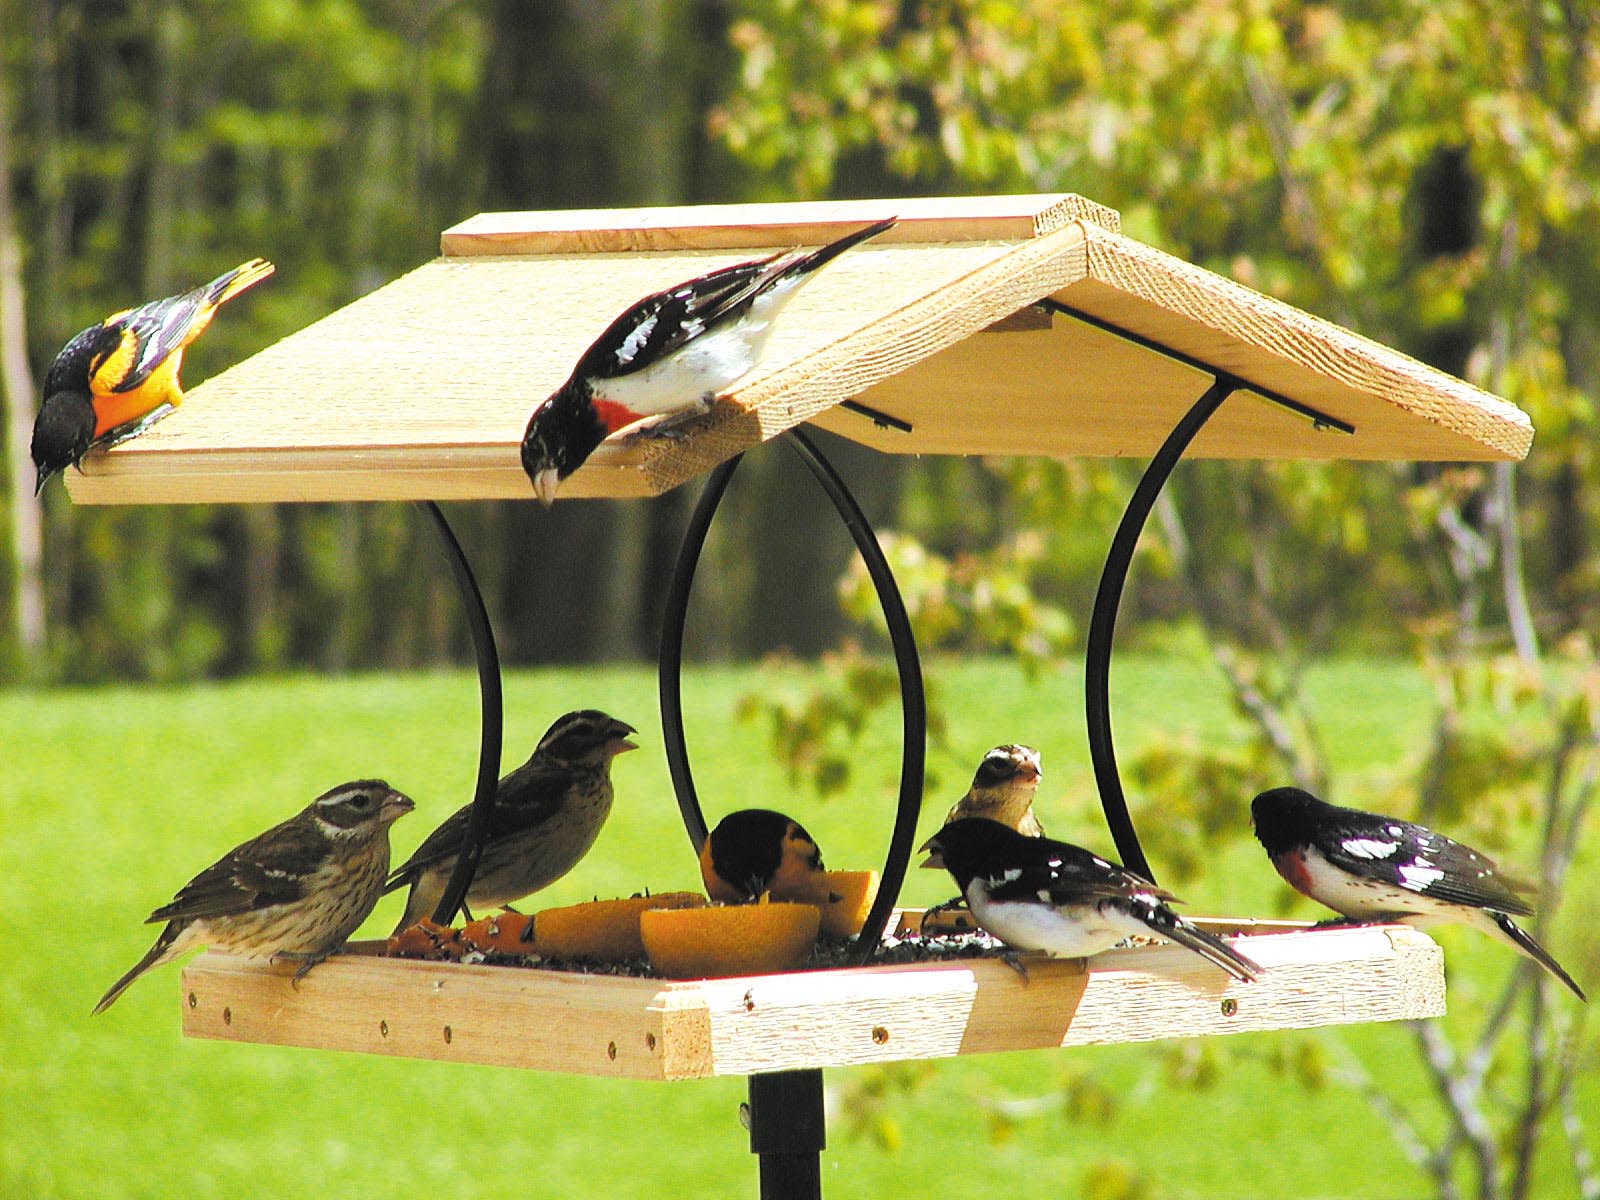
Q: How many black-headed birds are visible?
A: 5